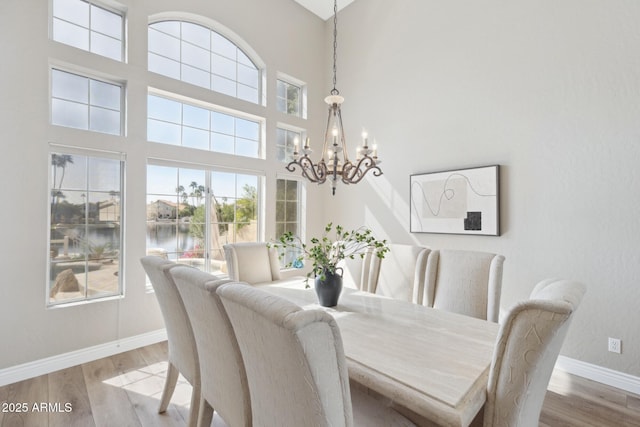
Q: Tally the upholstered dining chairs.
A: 8